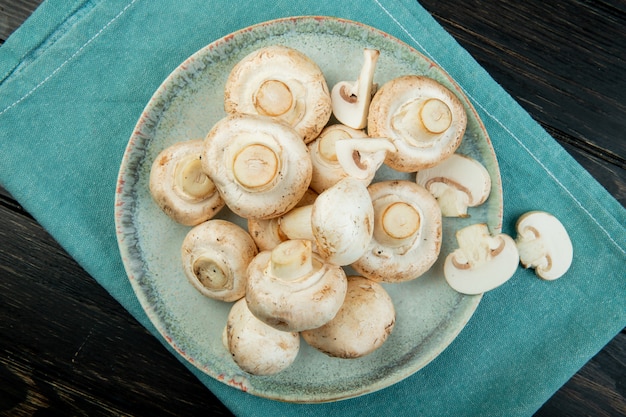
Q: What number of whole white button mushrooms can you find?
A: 12